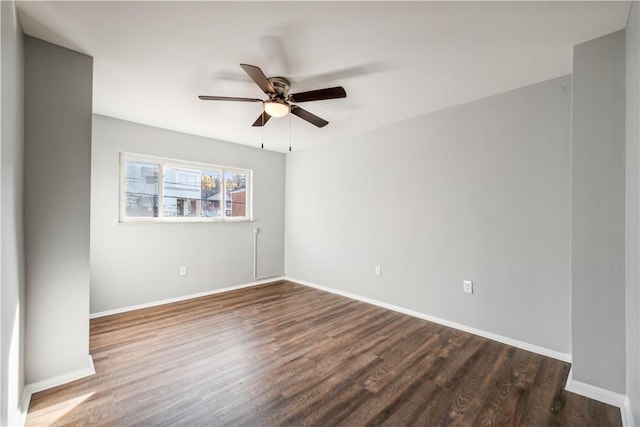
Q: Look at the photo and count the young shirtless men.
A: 0